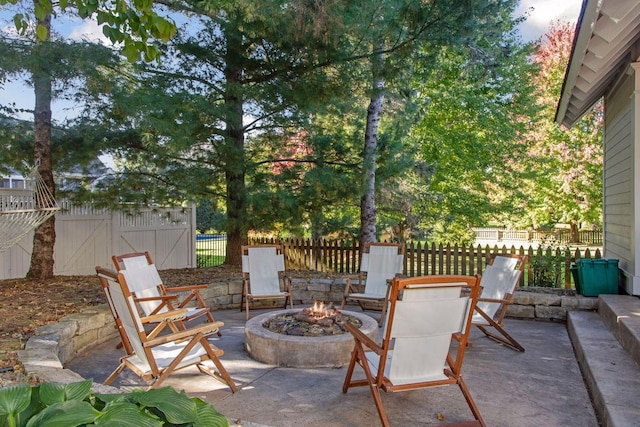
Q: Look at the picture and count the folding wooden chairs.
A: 6